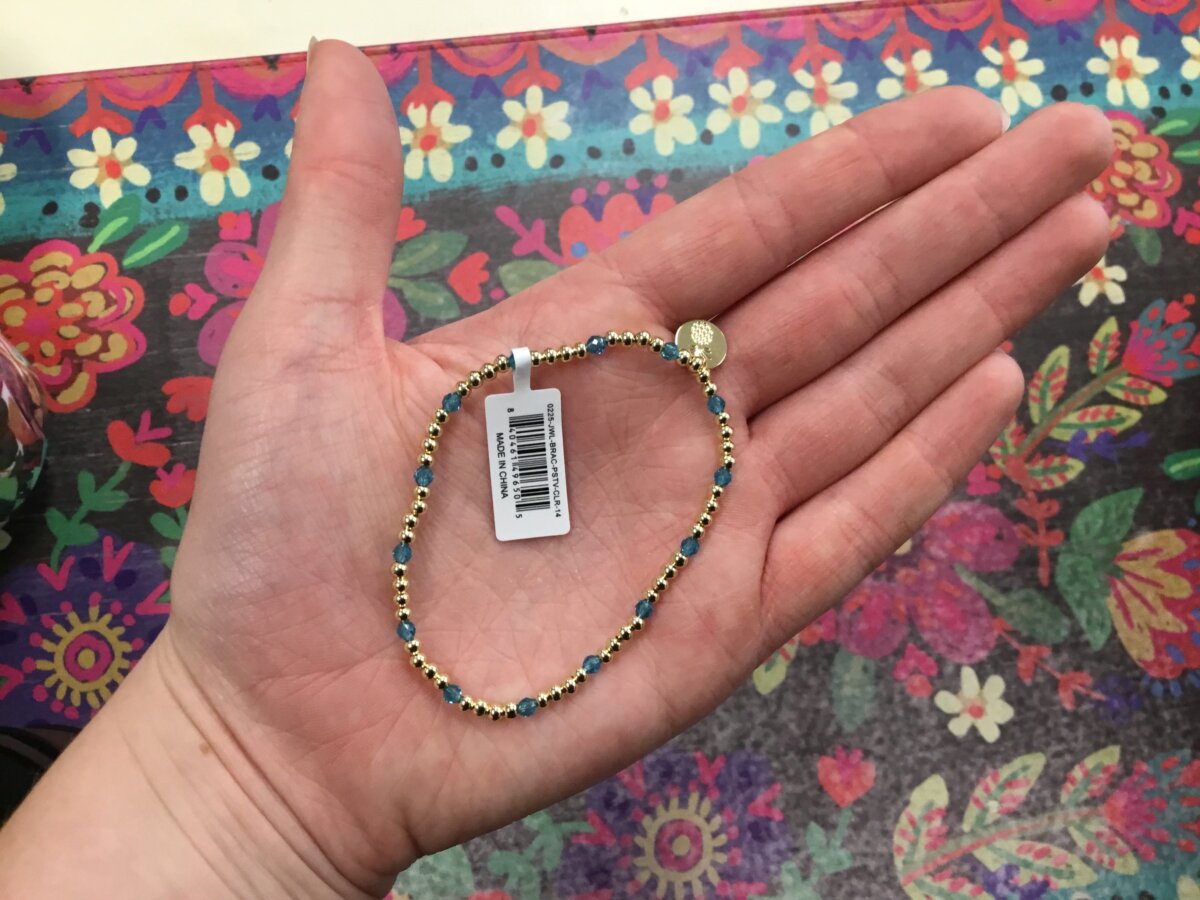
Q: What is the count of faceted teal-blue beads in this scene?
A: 14